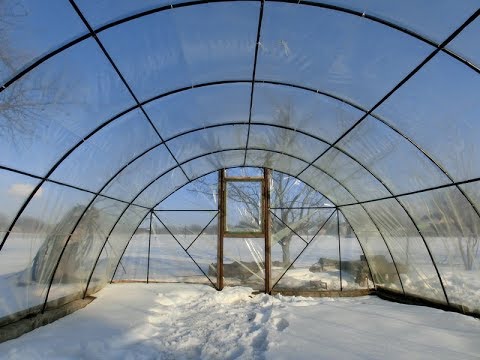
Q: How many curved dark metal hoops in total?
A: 5